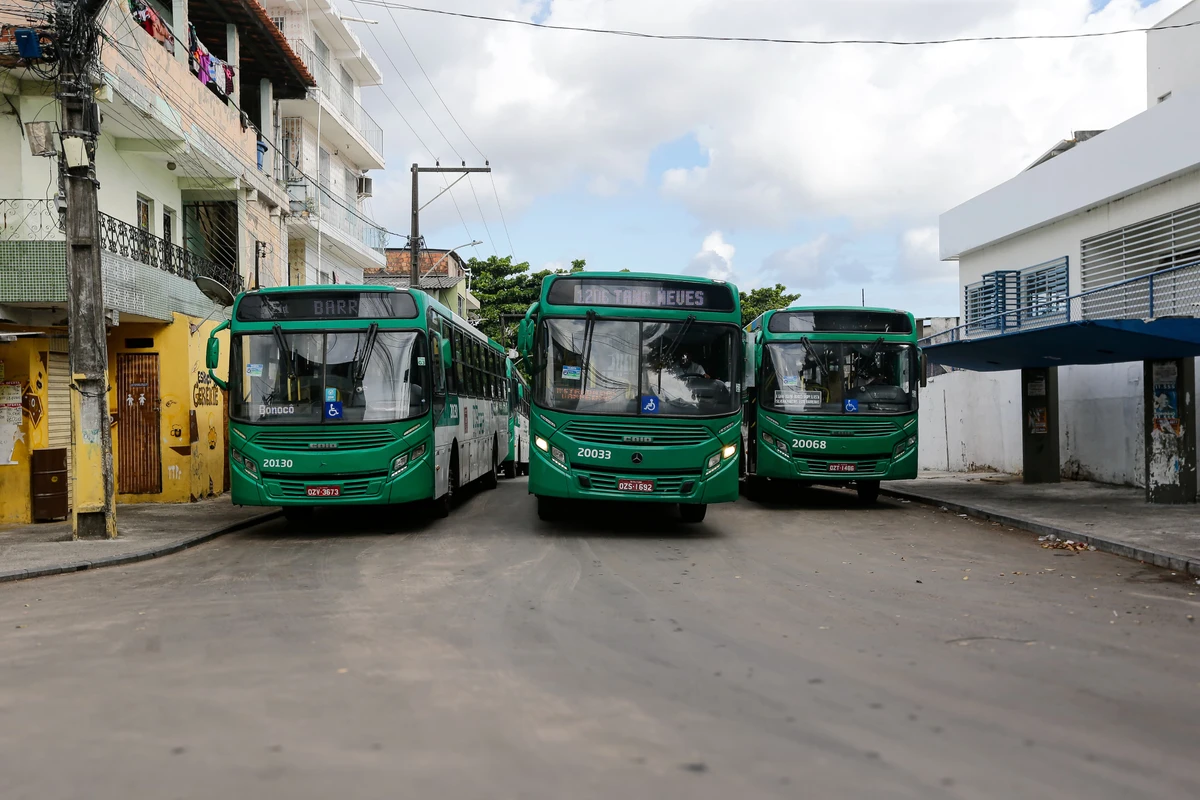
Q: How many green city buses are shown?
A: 4